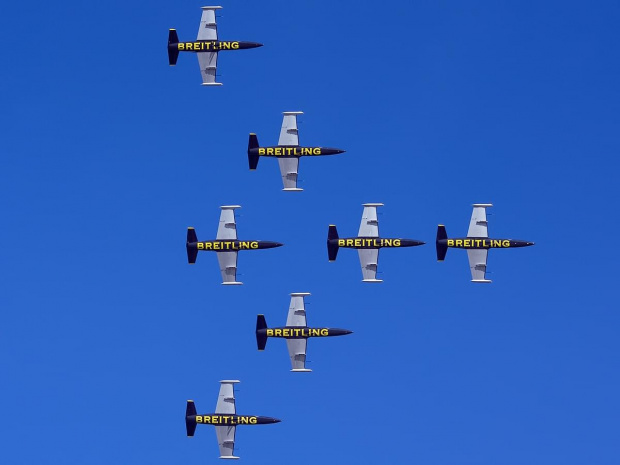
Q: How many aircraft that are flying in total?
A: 7